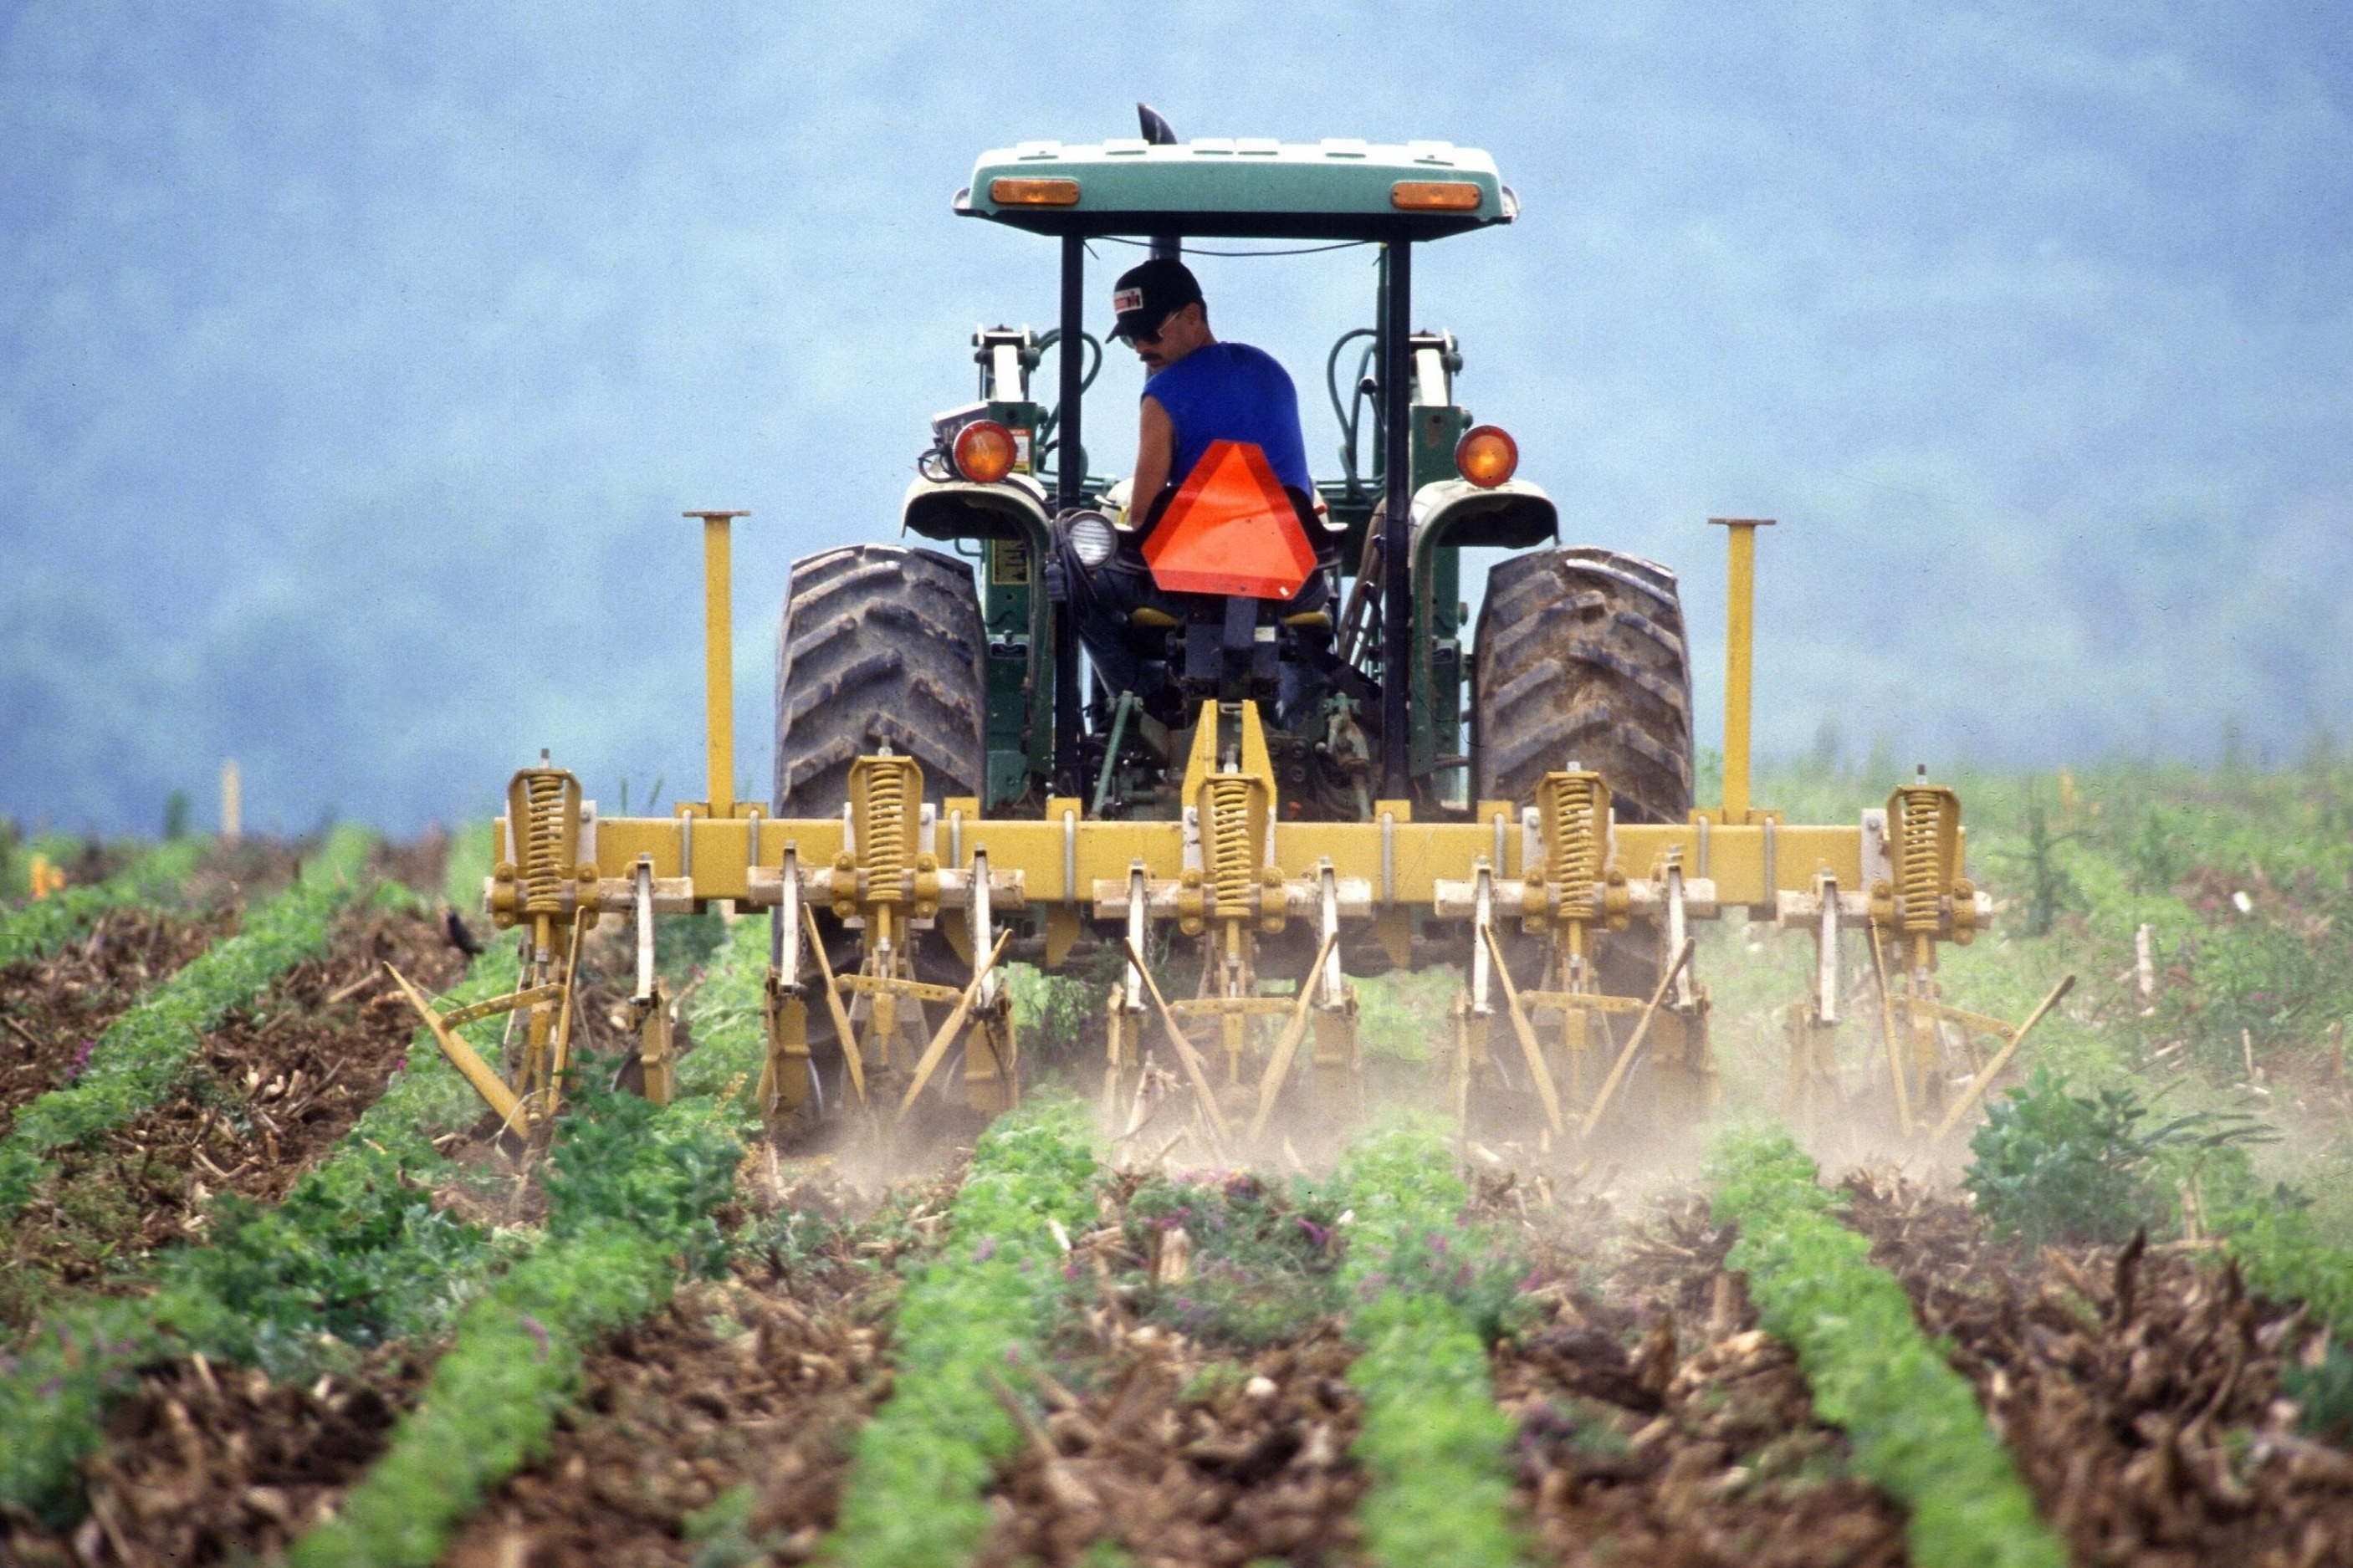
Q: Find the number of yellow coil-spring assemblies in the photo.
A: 5